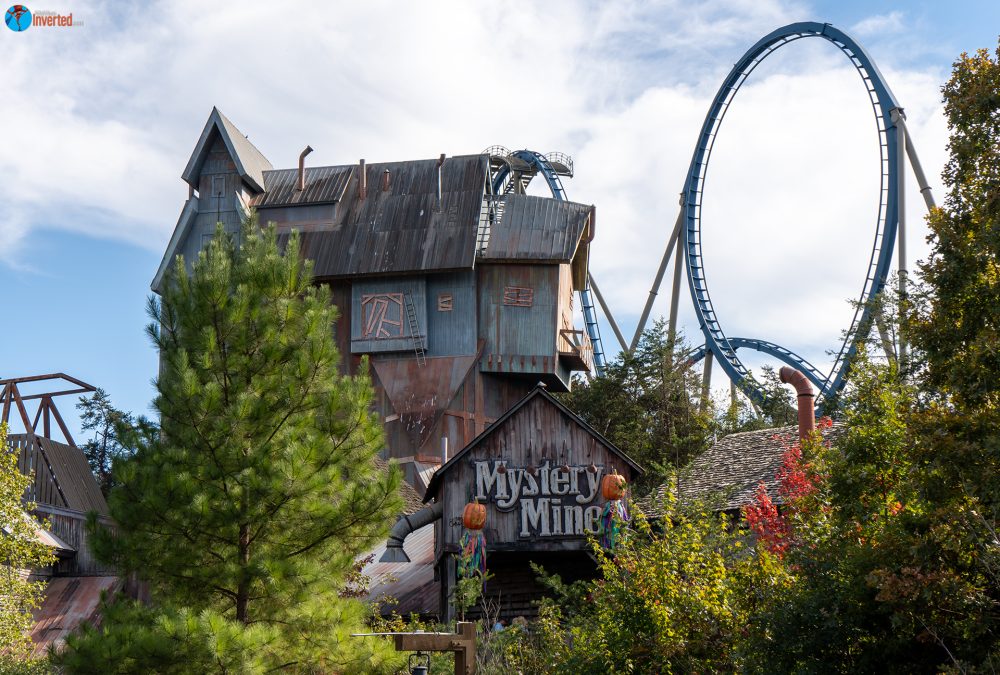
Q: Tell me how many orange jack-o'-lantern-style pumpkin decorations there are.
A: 2